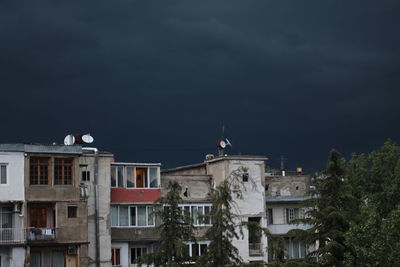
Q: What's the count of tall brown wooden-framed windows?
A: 2